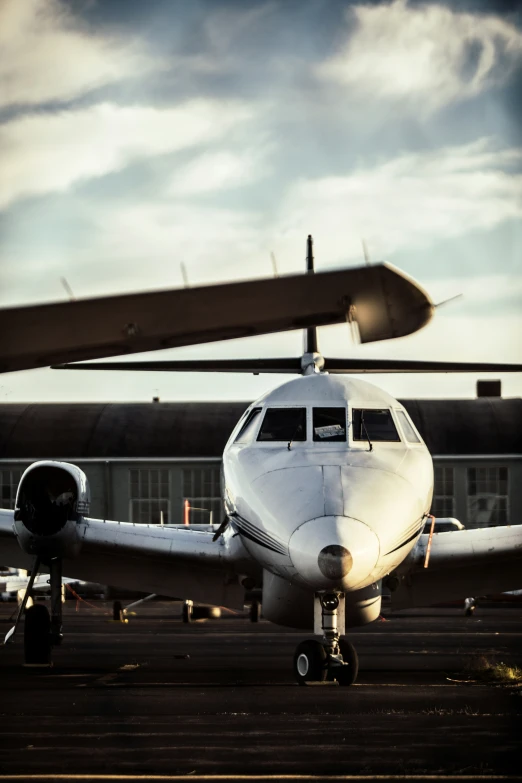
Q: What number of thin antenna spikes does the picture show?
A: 5